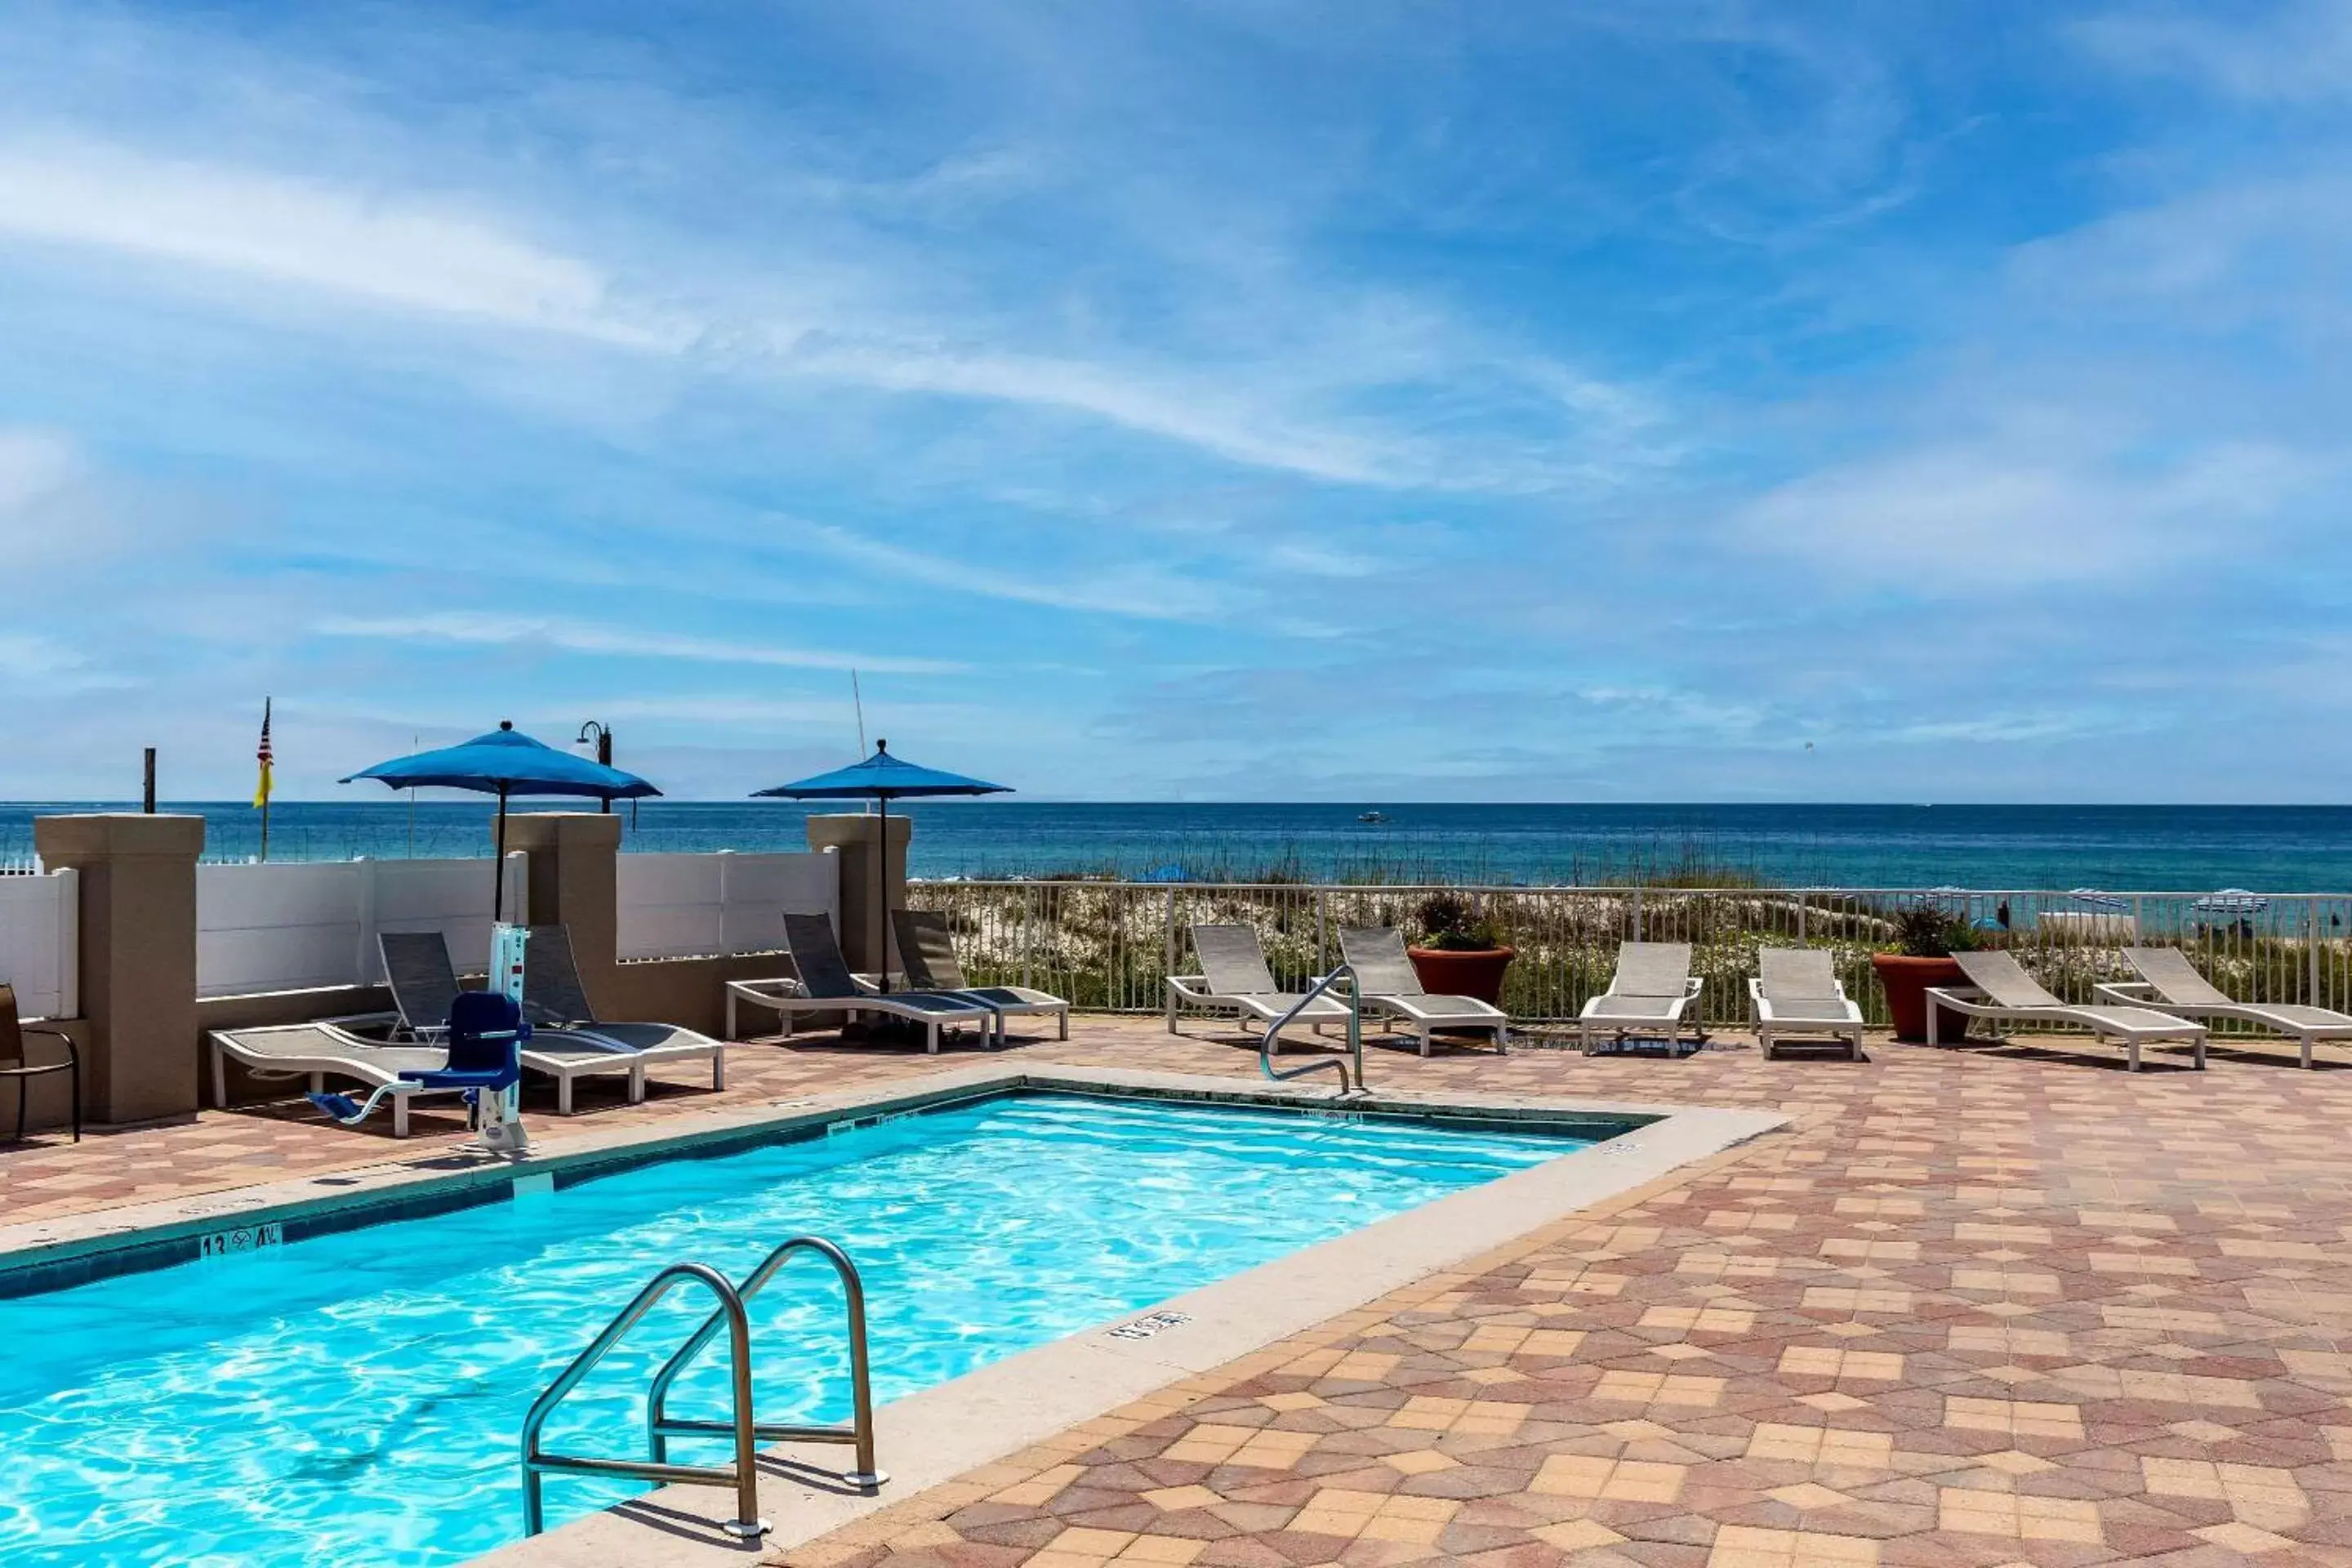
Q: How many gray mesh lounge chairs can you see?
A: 11